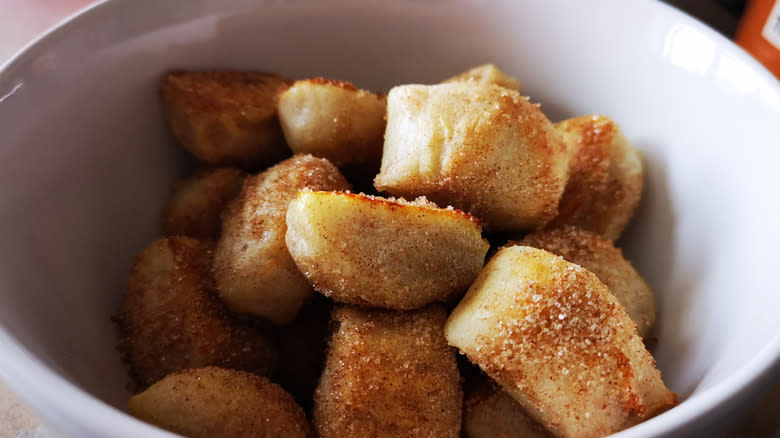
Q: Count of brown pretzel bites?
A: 14